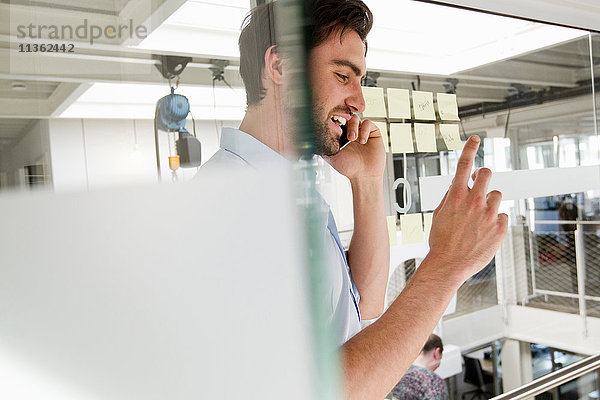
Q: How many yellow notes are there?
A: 11